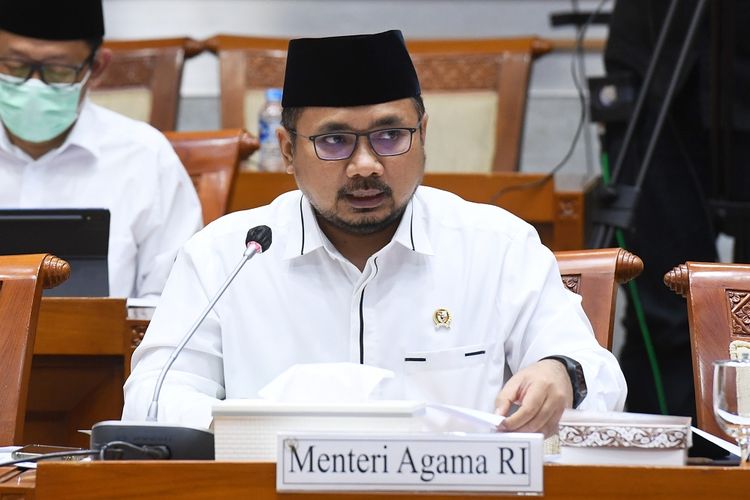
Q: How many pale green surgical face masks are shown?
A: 1